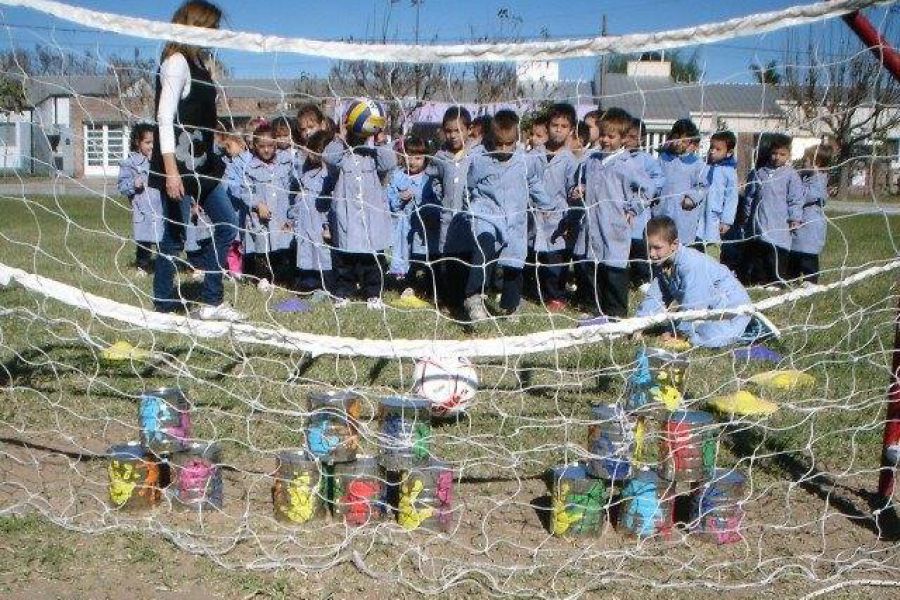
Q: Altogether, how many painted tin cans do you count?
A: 14